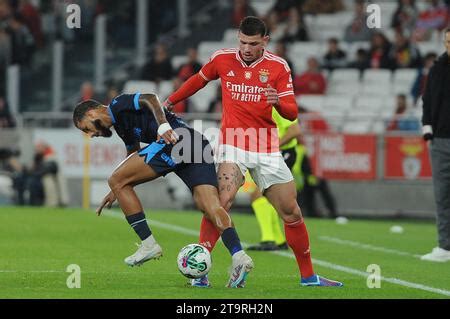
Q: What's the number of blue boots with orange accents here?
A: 2